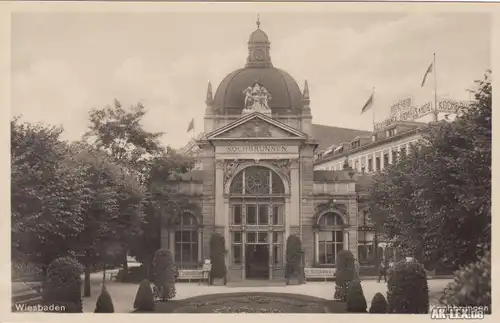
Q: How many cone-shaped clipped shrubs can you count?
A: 4